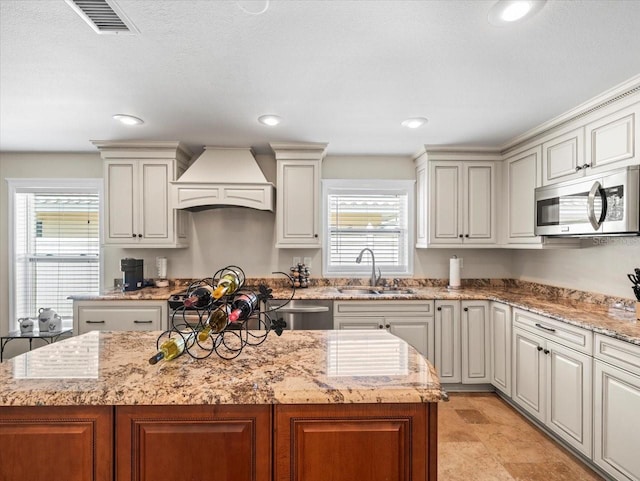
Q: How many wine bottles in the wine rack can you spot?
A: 5